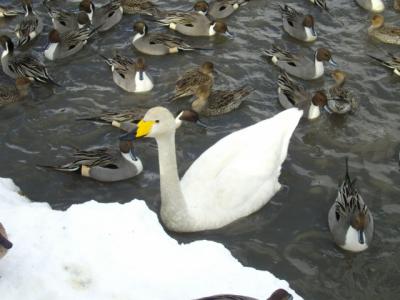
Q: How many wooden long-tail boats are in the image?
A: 0